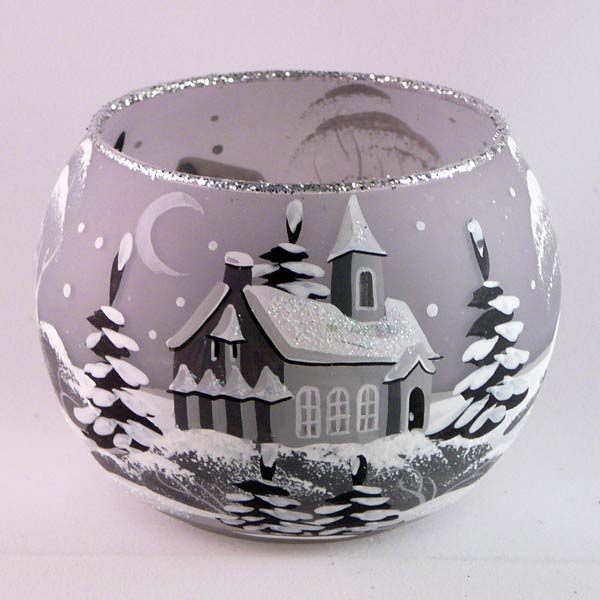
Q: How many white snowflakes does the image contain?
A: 10